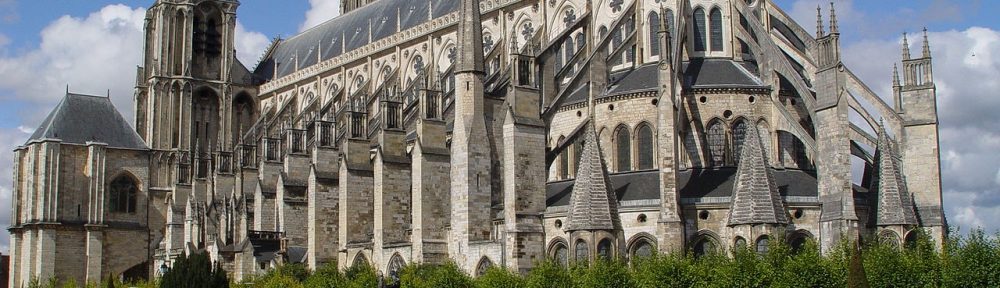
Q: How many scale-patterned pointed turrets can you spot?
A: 3